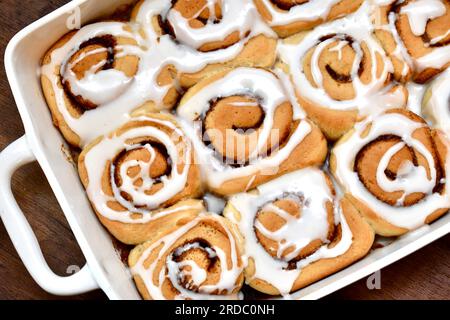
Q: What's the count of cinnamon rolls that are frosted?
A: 11